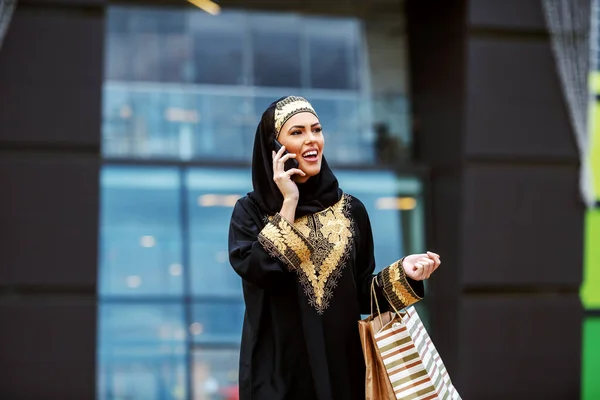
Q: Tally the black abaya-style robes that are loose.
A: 1